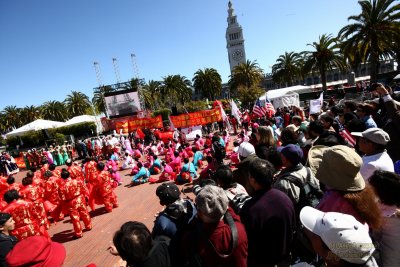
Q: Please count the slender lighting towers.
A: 3